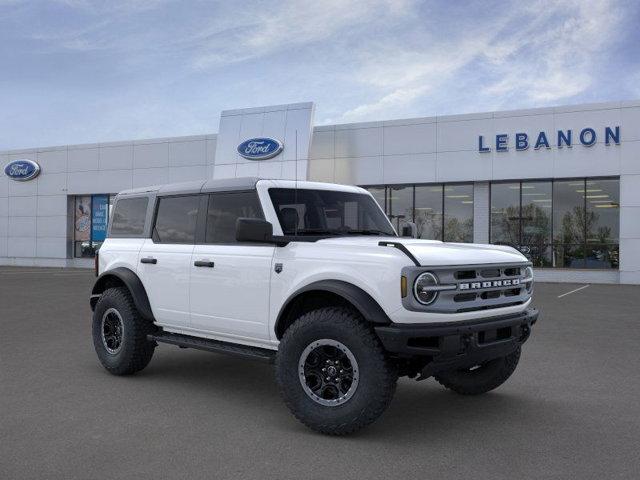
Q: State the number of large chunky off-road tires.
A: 3